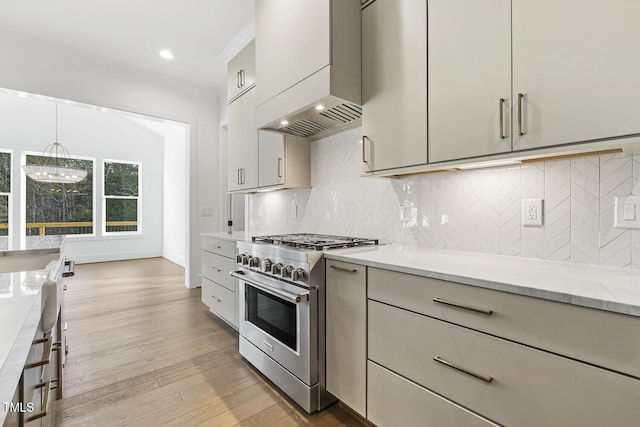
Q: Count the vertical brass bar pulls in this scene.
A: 8